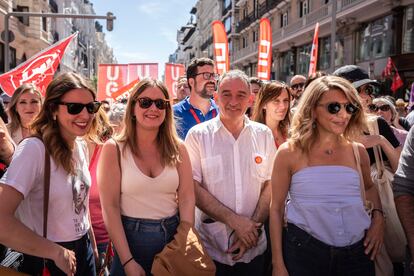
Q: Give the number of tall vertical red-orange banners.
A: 3